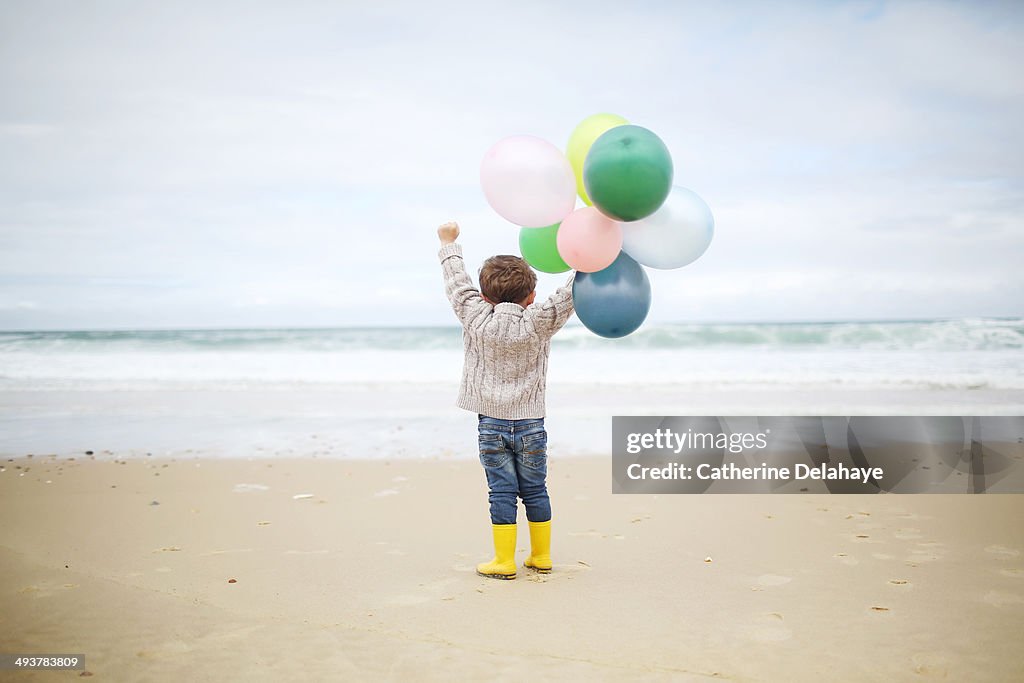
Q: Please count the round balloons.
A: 7